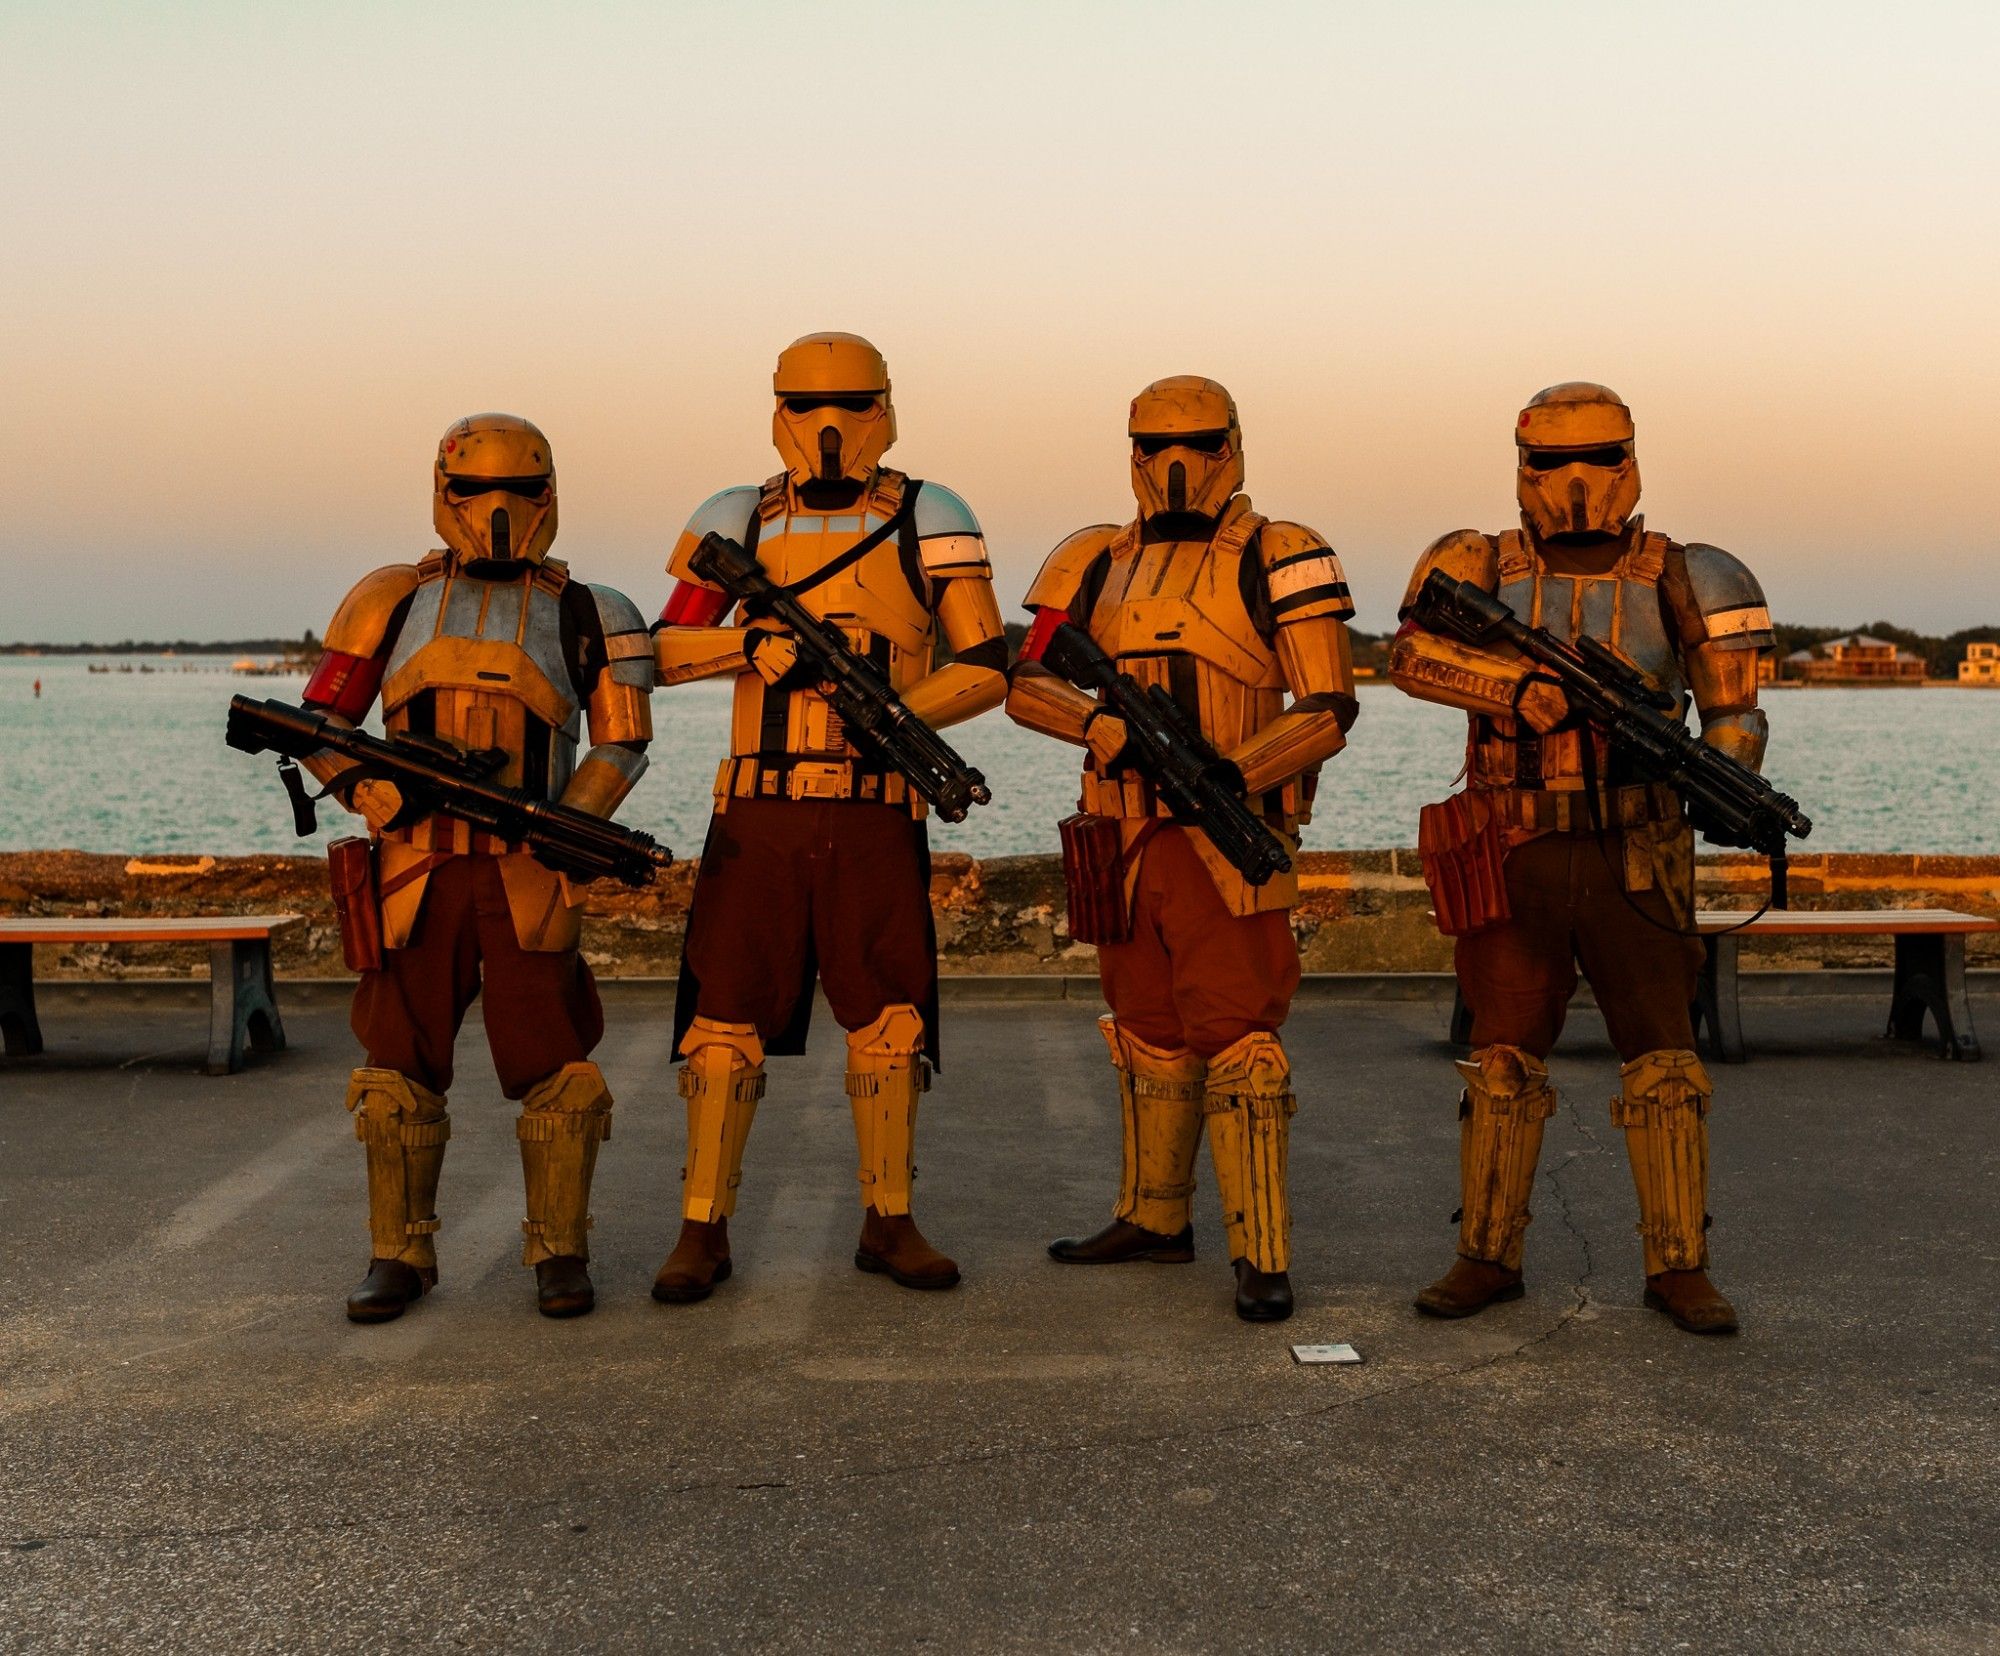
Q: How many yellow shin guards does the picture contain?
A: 8